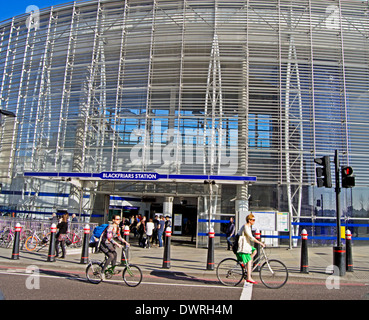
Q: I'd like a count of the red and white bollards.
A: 9